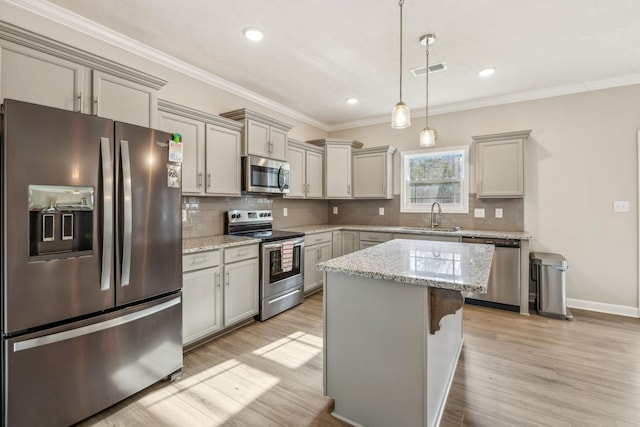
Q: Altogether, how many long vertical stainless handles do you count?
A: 2